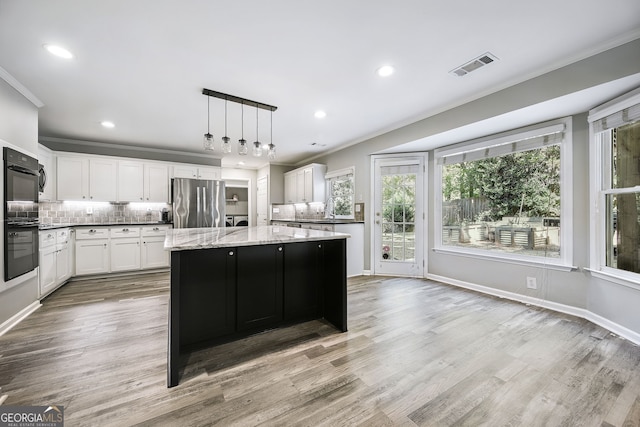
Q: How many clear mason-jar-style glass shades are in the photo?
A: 5